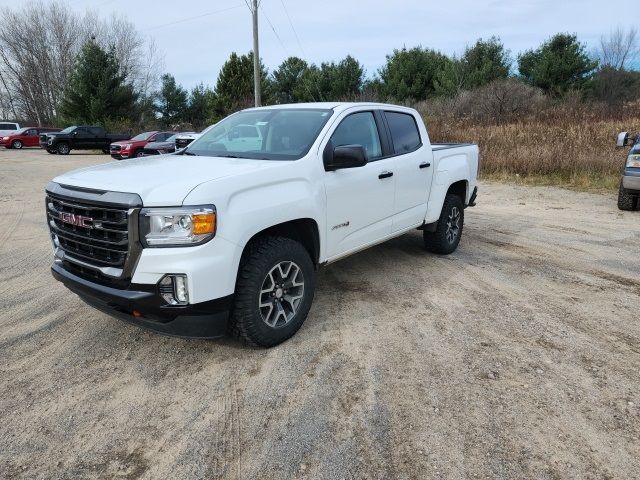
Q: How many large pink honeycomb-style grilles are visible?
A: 0